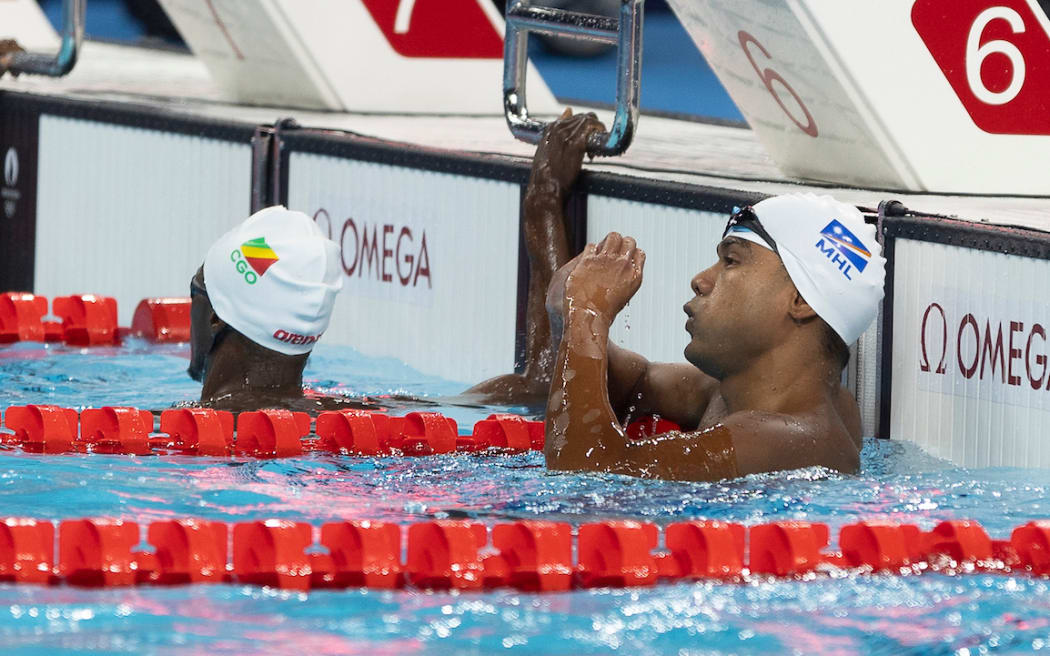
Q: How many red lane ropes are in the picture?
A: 3